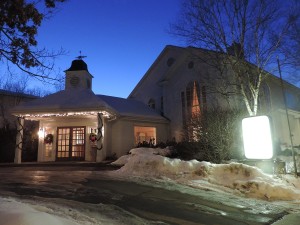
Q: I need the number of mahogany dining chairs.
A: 0